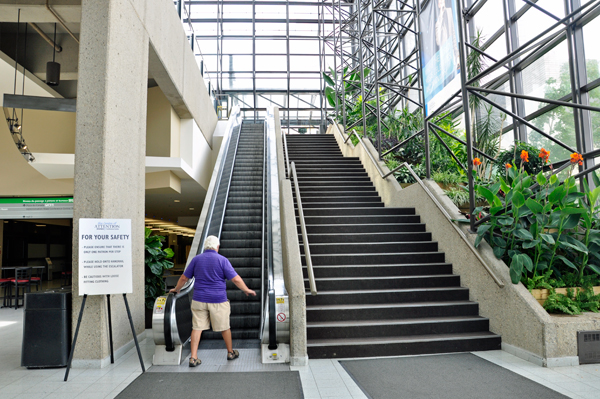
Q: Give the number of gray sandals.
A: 2